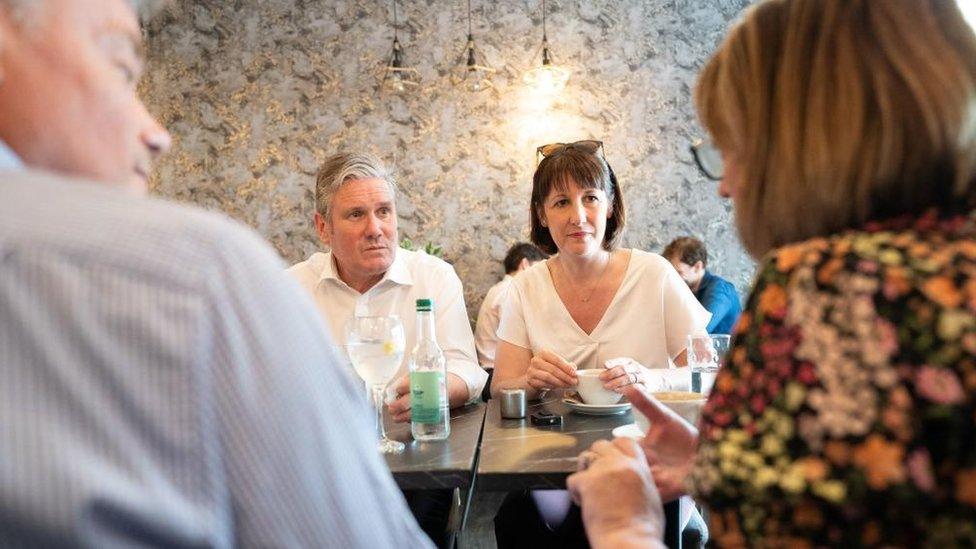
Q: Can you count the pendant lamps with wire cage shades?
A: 3